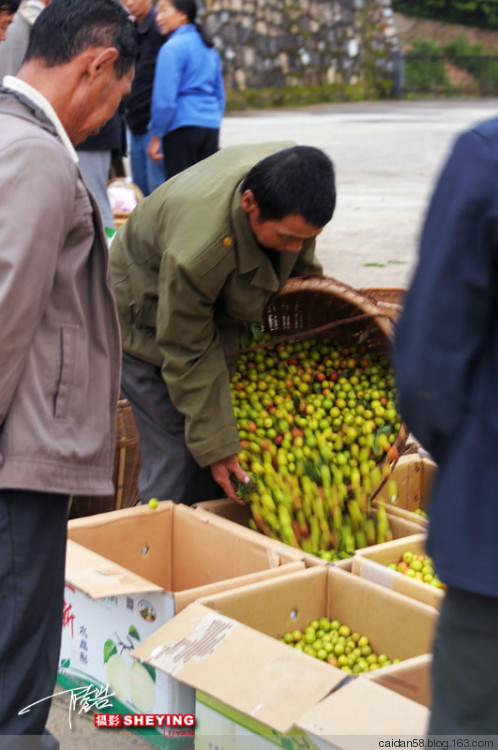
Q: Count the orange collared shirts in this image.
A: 0